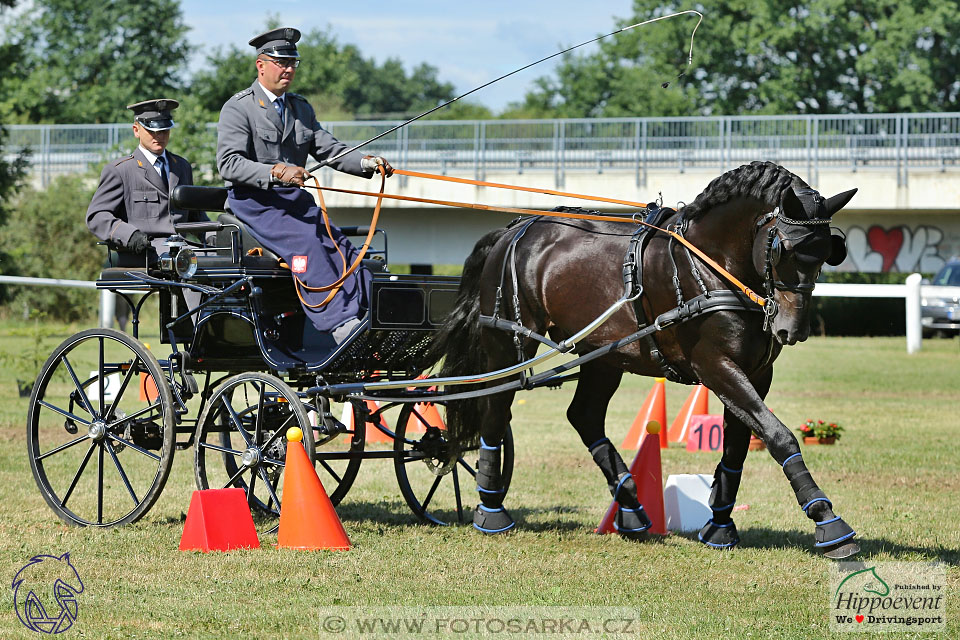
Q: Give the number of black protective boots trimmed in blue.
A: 8